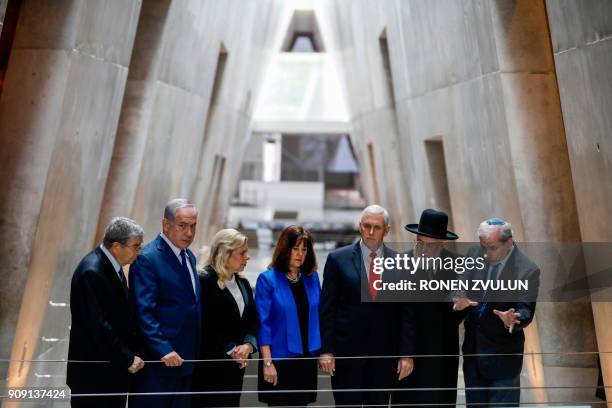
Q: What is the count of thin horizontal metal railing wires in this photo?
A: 3